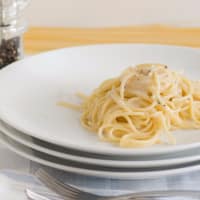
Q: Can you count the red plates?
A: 0